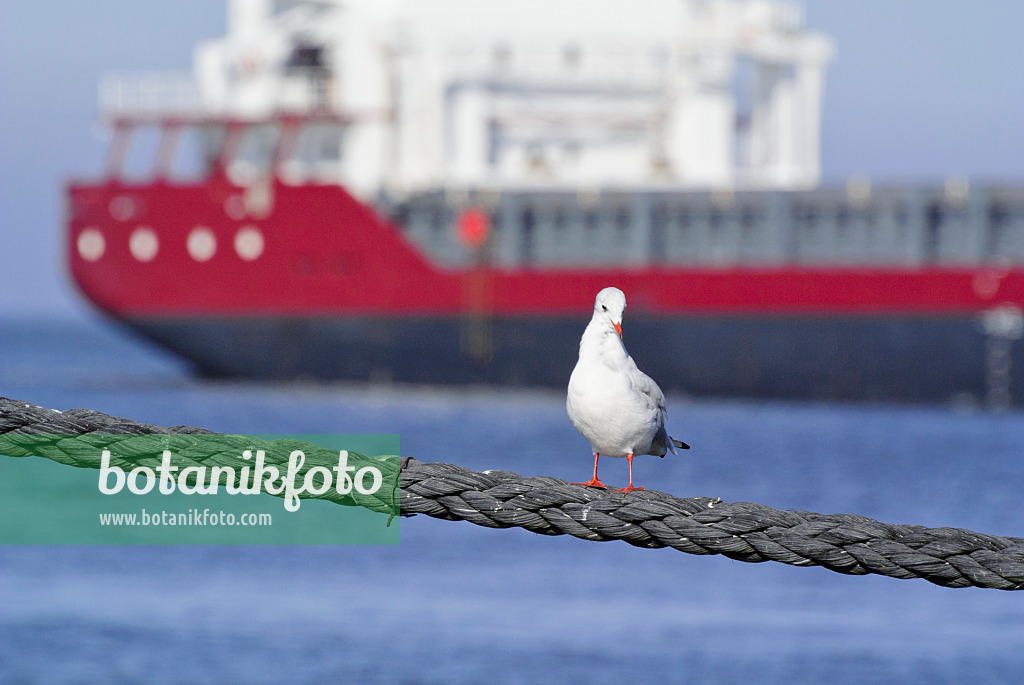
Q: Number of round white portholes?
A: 4